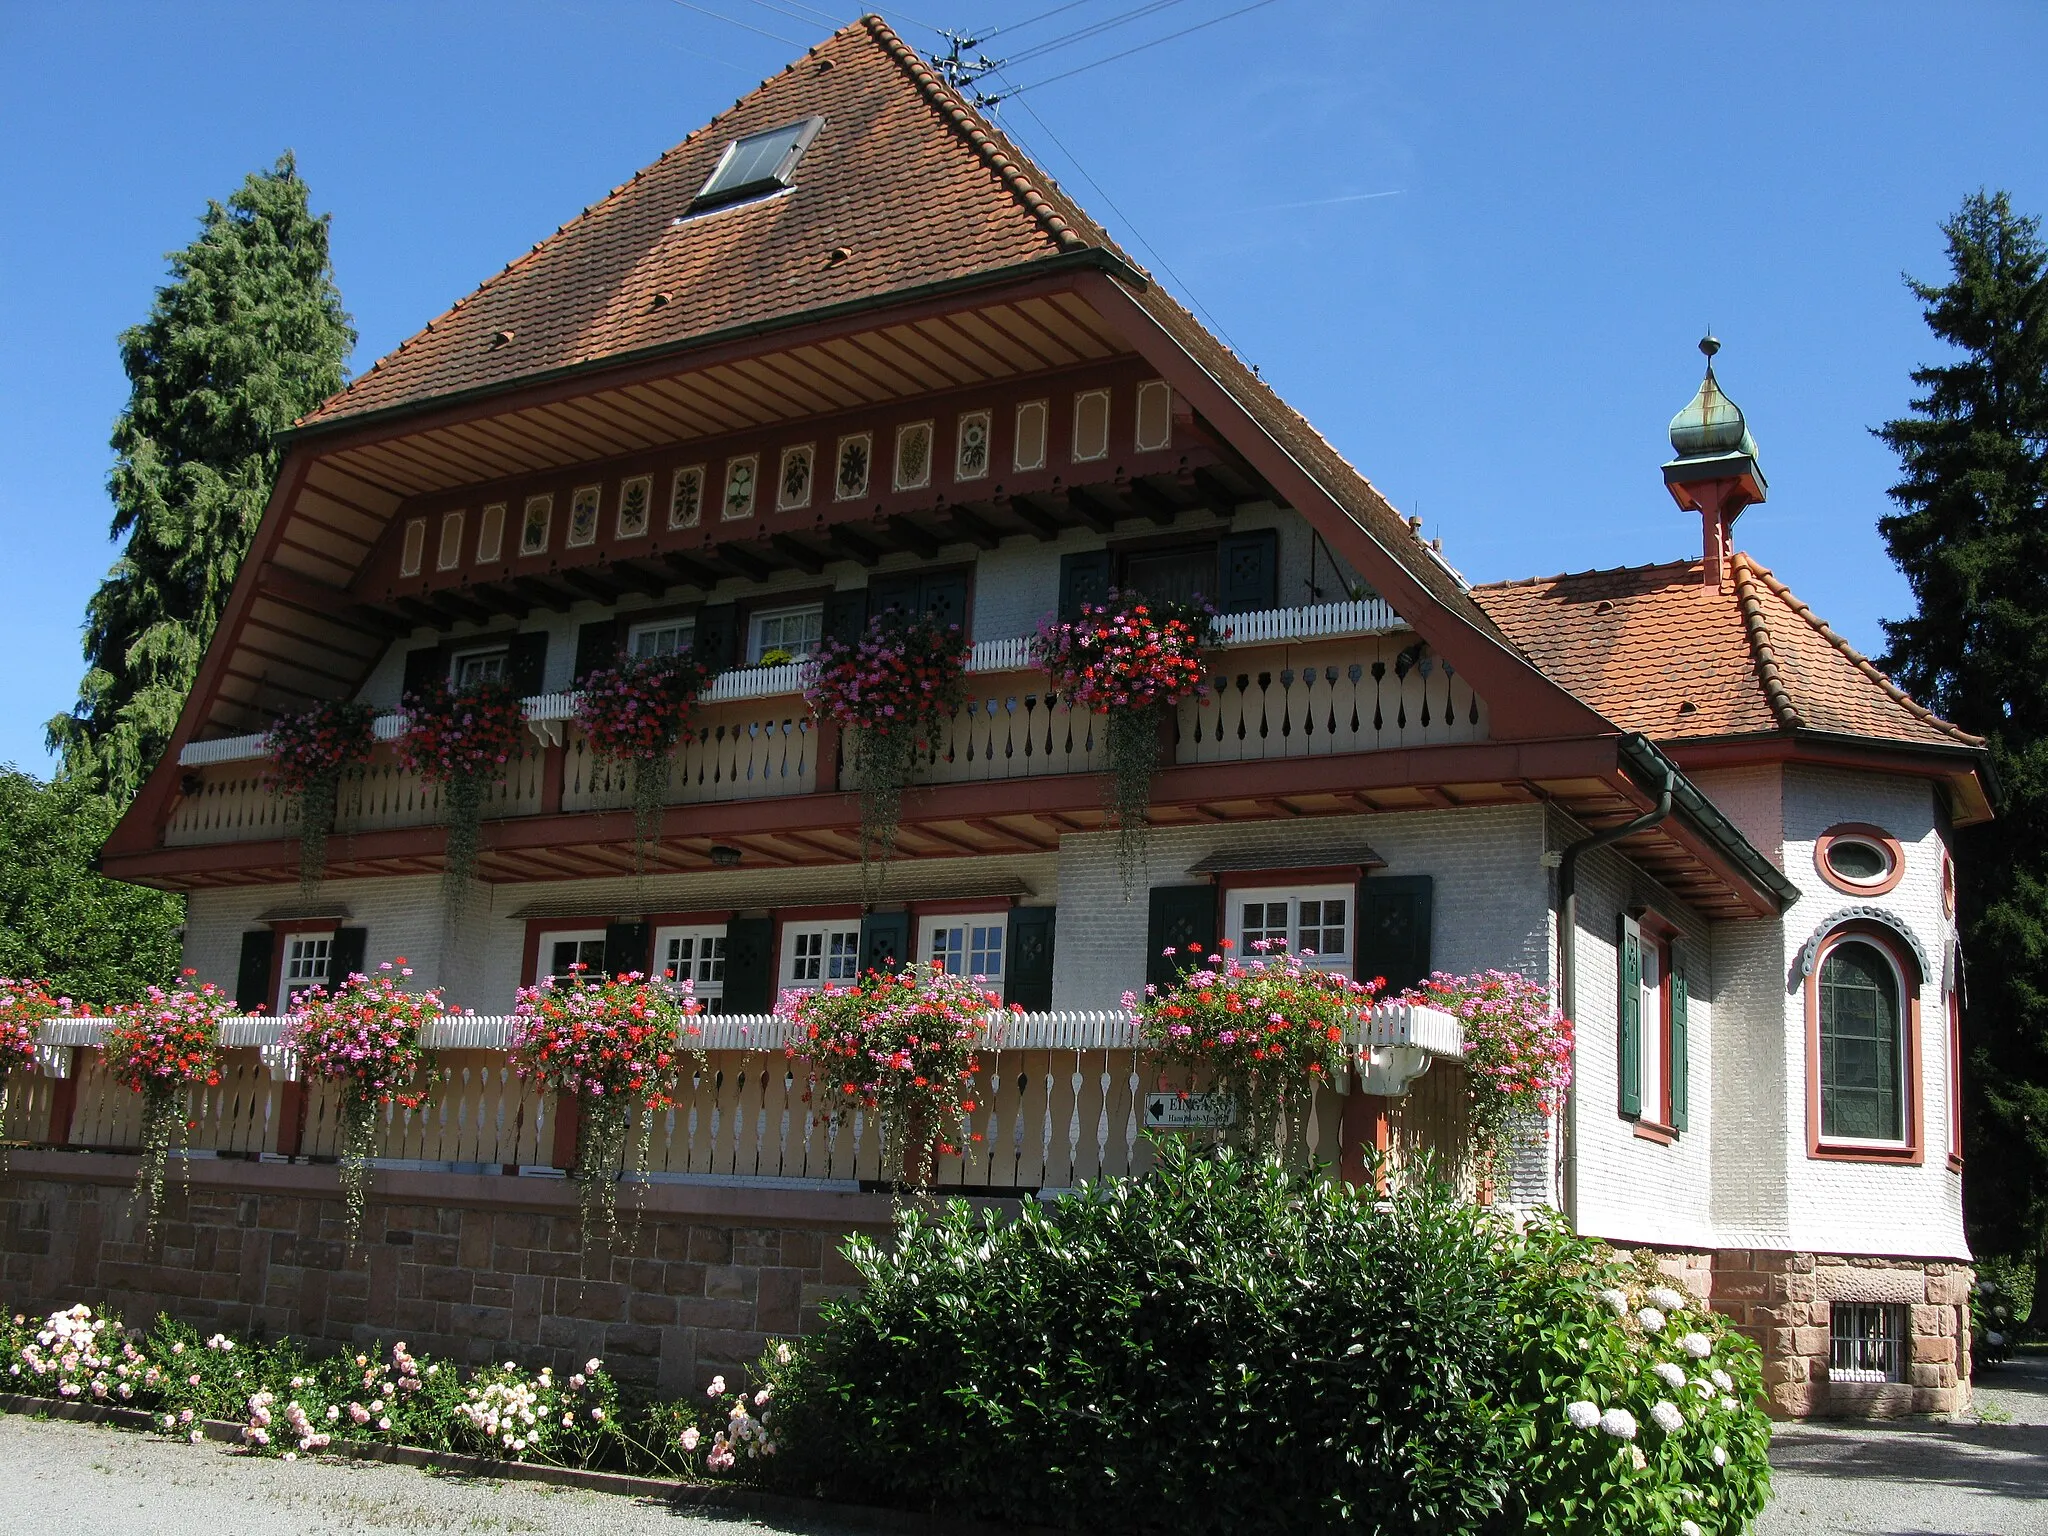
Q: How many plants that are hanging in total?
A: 12